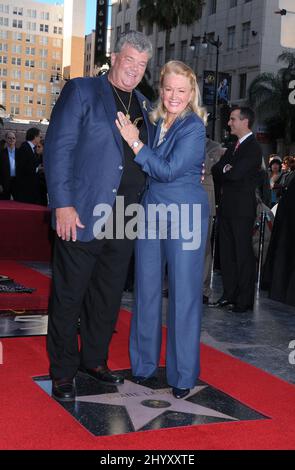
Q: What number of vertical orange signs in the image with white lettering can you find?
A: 0